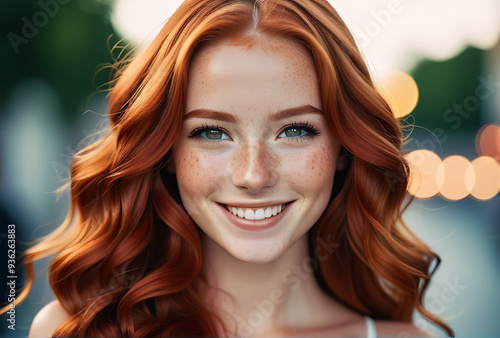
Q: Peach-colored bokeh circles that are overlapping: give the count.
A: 3